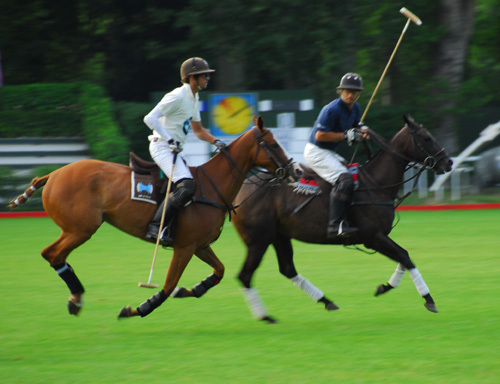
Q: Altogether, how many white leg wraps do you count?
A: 4